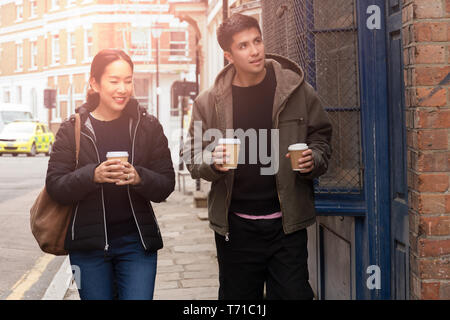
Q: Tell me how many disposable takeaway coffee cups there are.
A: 3